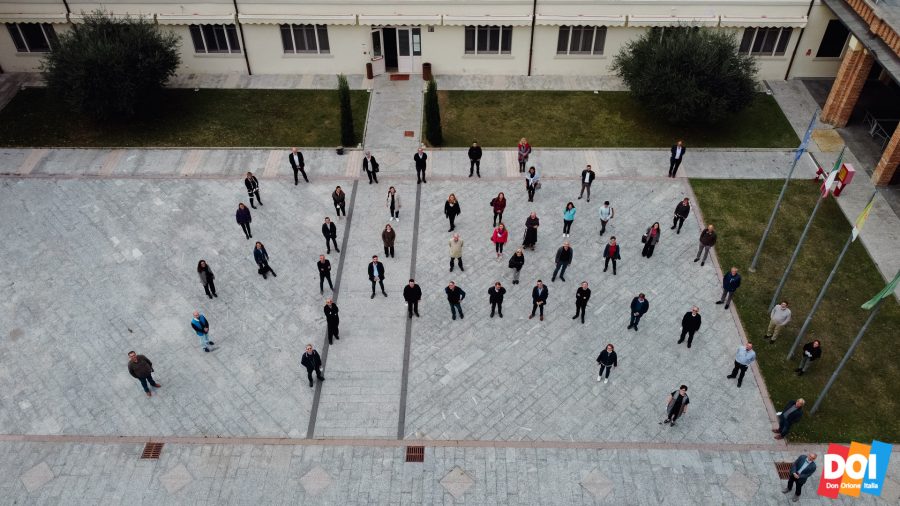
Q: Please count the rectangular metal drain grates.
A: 3